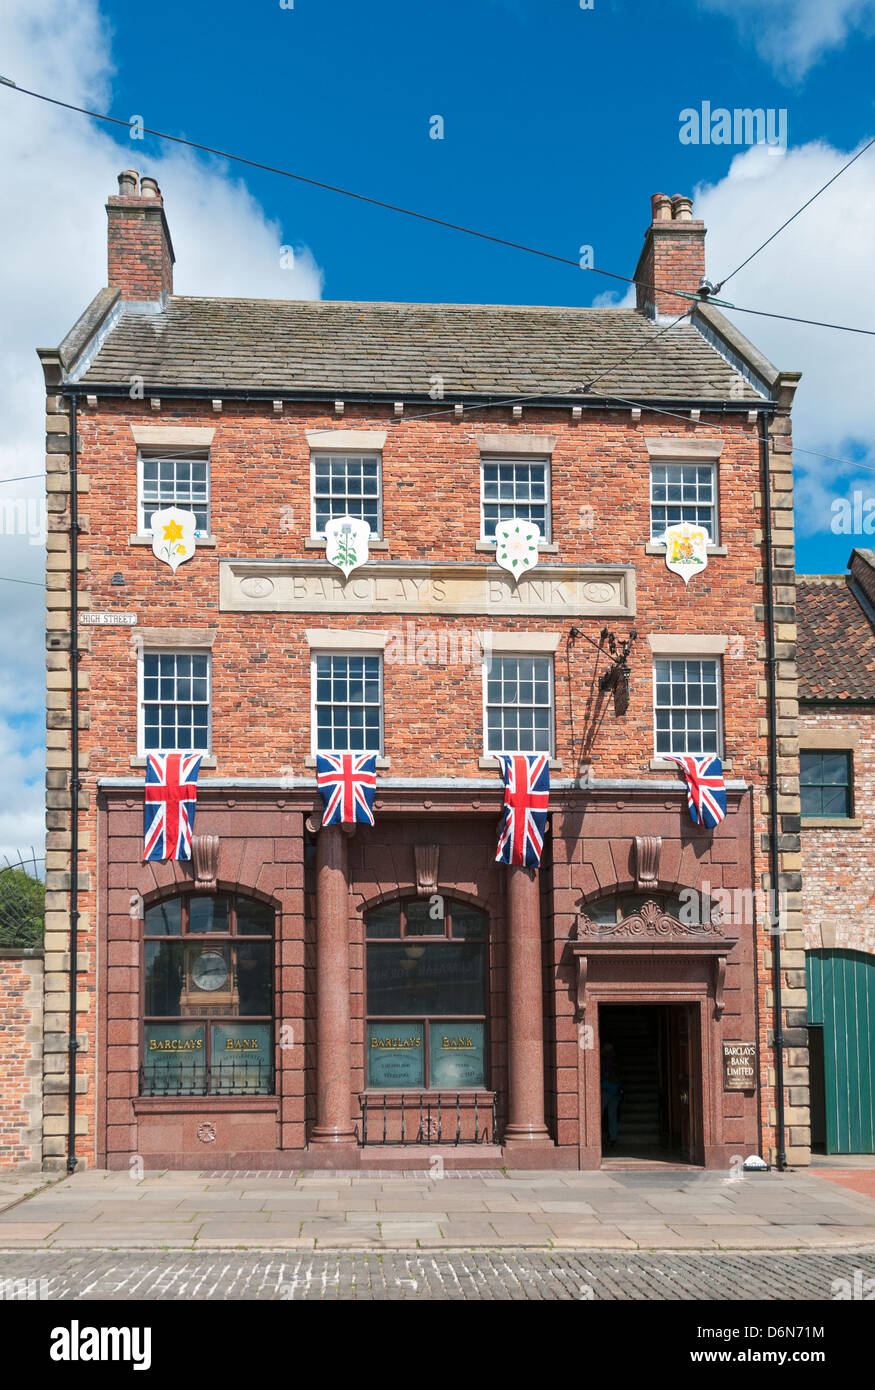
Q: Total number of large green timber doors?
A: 1